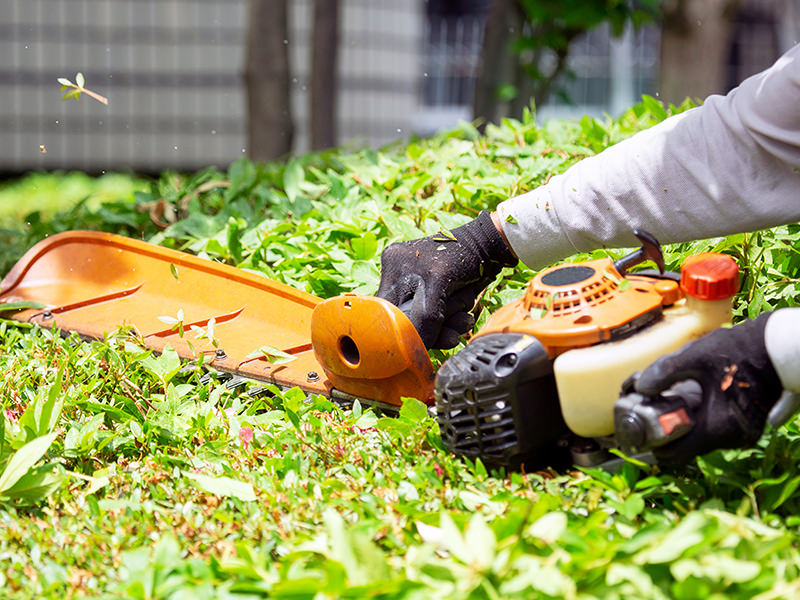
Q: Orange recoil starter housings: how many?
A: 1